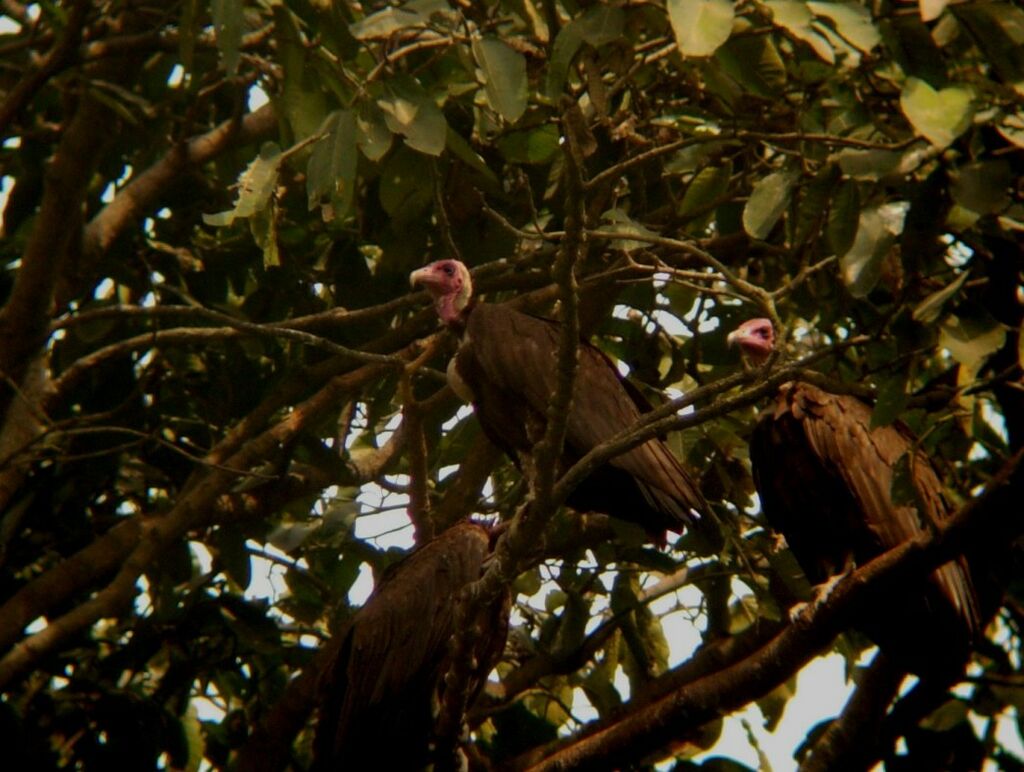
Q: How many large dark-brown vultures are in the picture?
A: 3